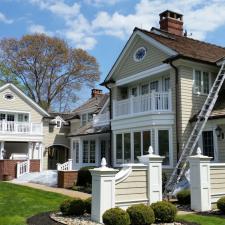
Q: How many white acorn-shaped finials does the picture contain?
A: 3